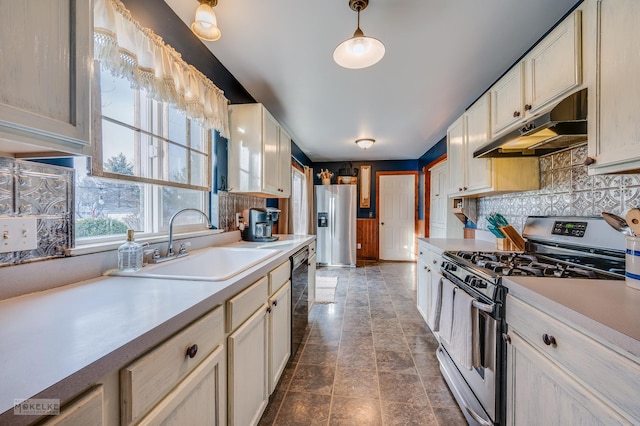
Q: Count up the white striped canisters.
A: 1